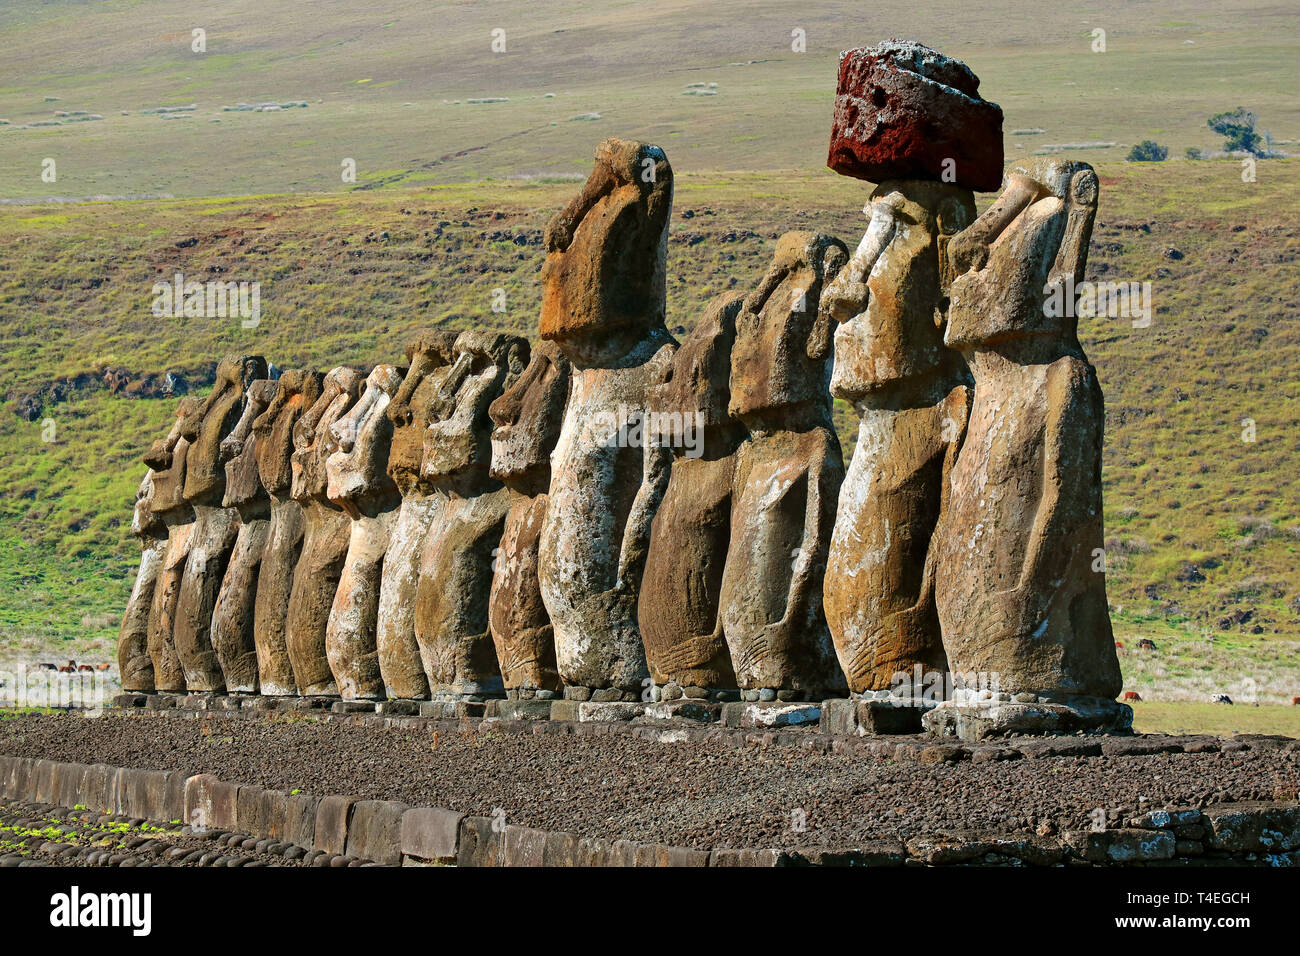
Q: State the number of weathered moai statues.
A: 15